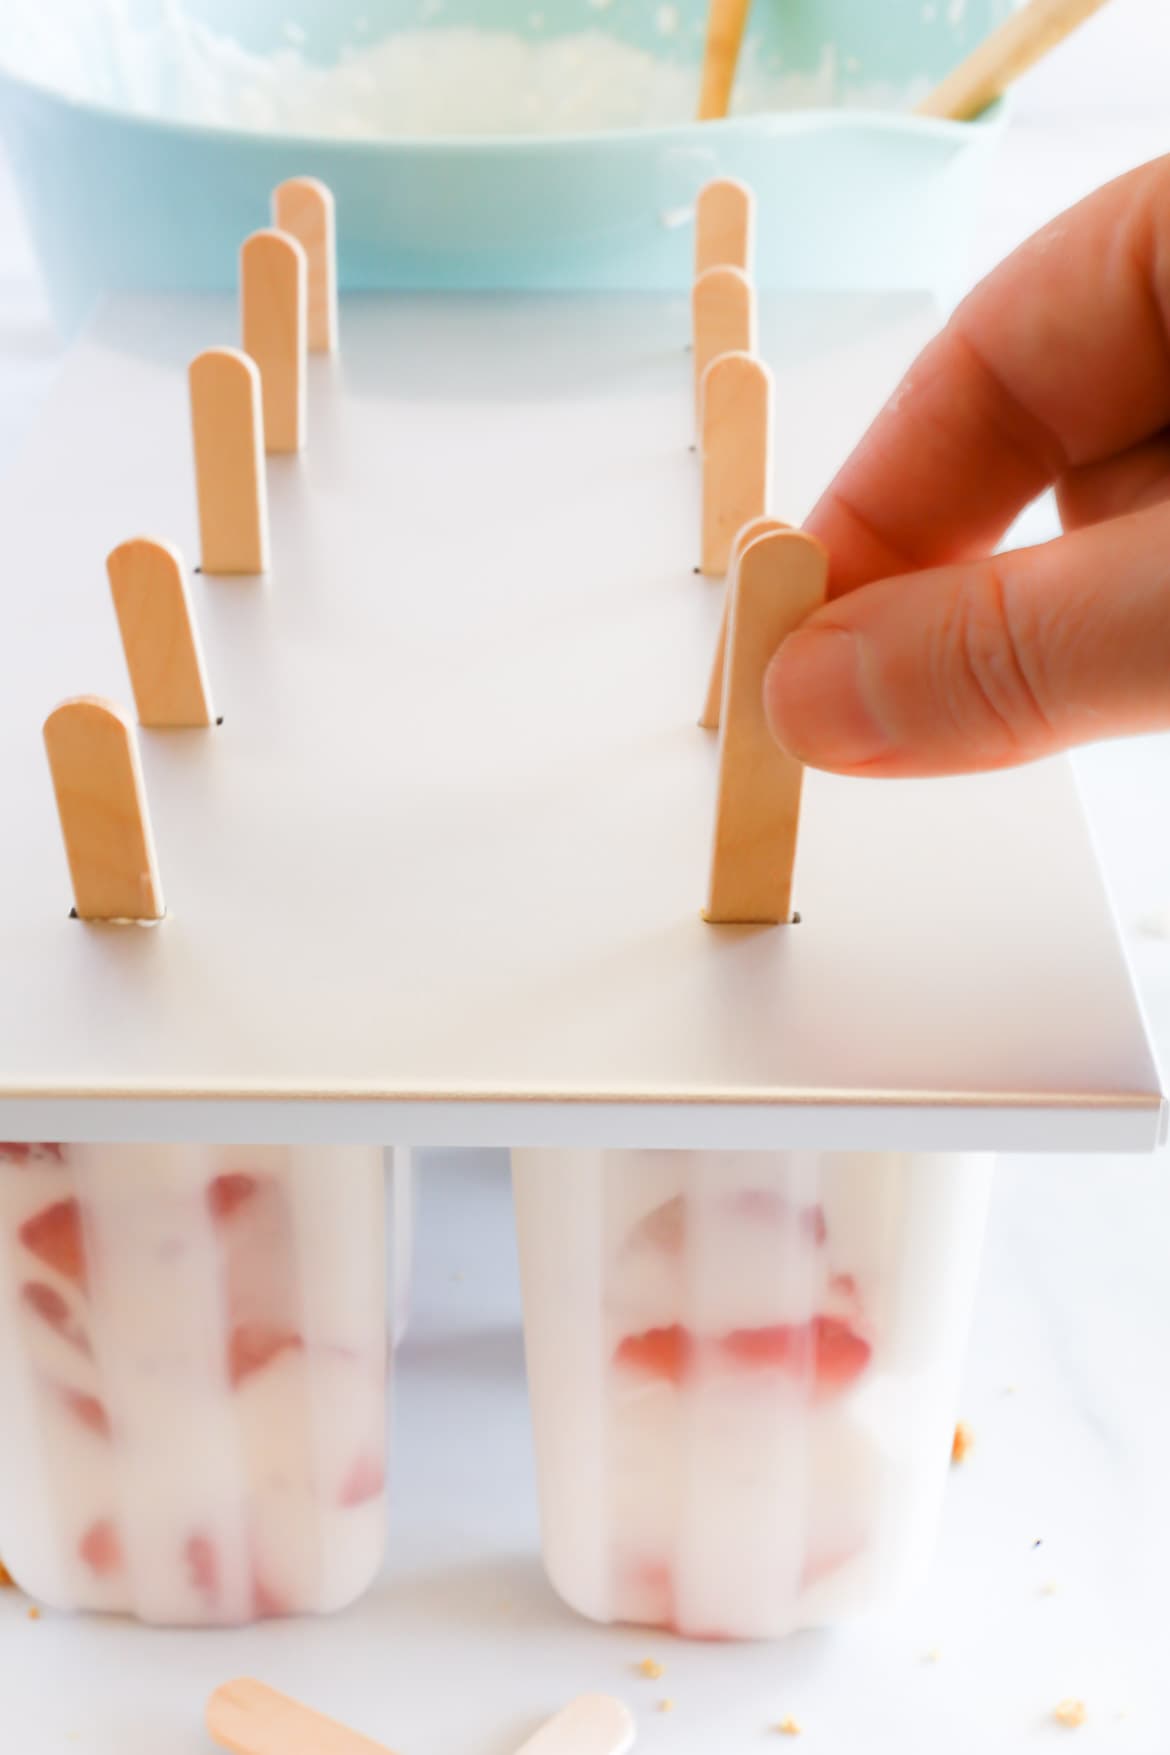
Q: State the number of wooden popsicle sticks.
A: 12